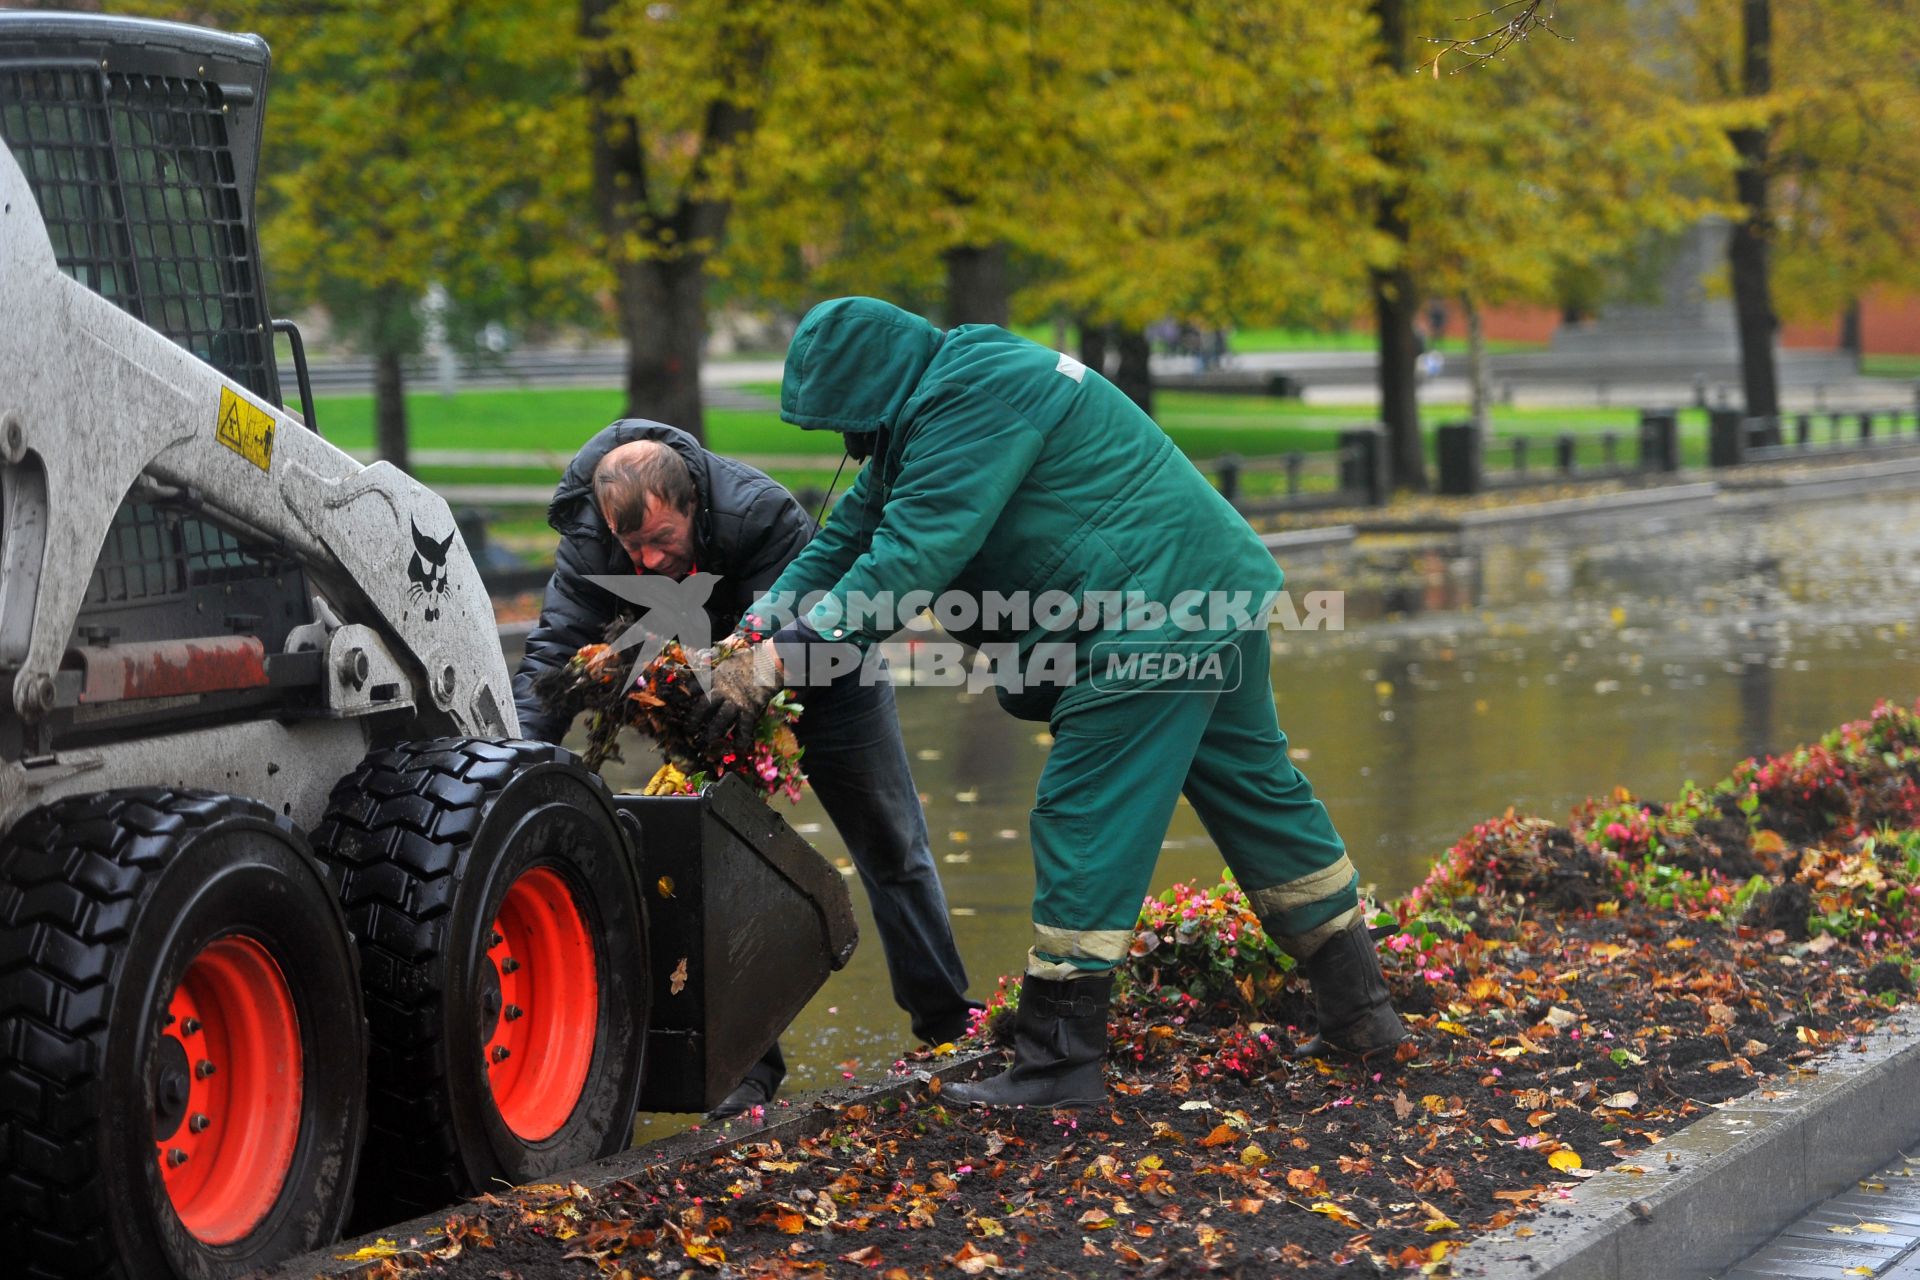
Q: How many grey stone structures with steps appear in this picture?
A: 1